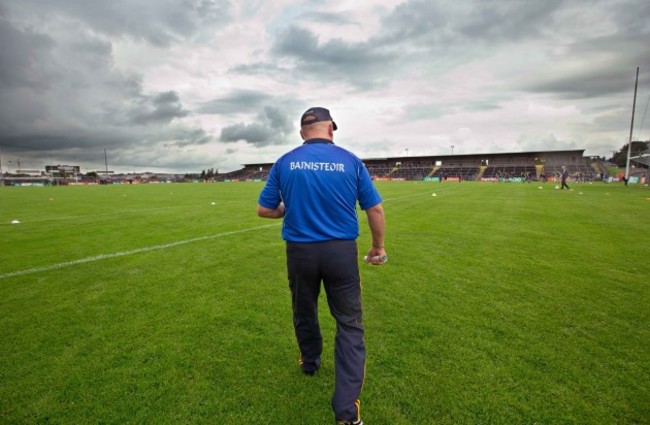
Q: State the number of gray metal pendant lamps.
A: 0